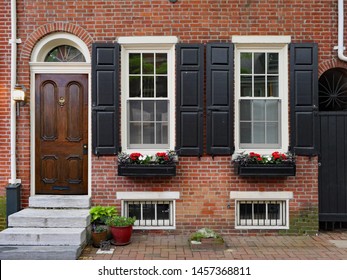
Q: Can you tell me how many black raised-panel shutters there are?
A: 4